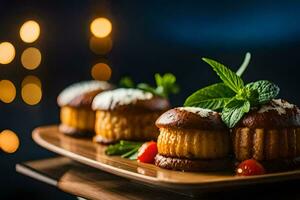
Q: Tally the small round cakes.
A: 4